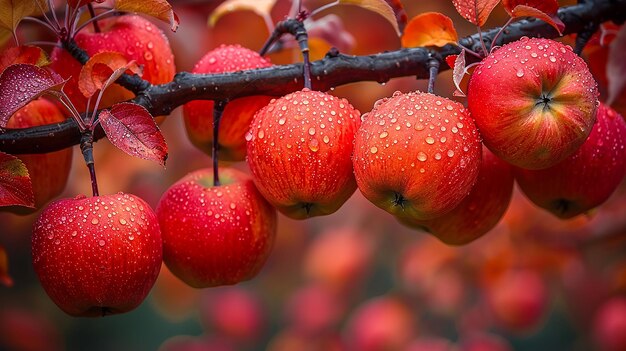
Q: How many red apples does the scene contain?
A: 10